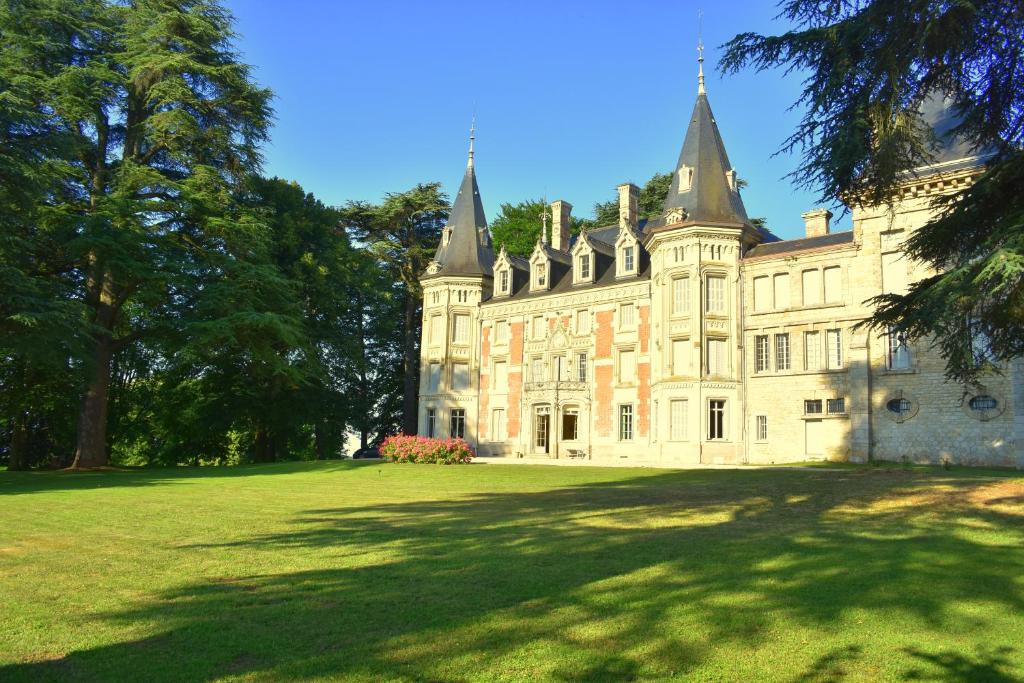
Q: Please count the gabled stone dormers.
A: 4